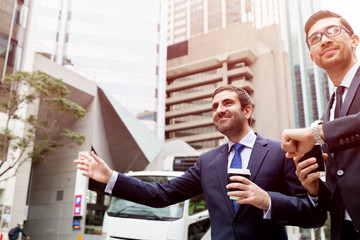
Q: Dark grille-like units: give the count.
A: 1